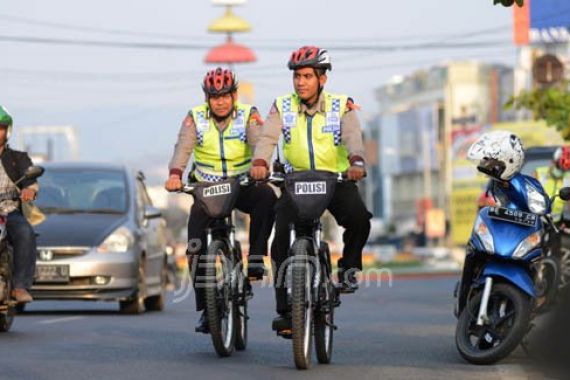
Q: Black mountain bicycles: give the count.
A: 2